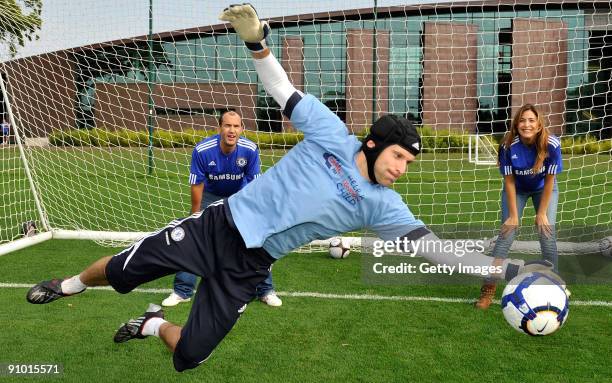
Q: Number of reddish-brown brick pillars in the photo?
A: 4